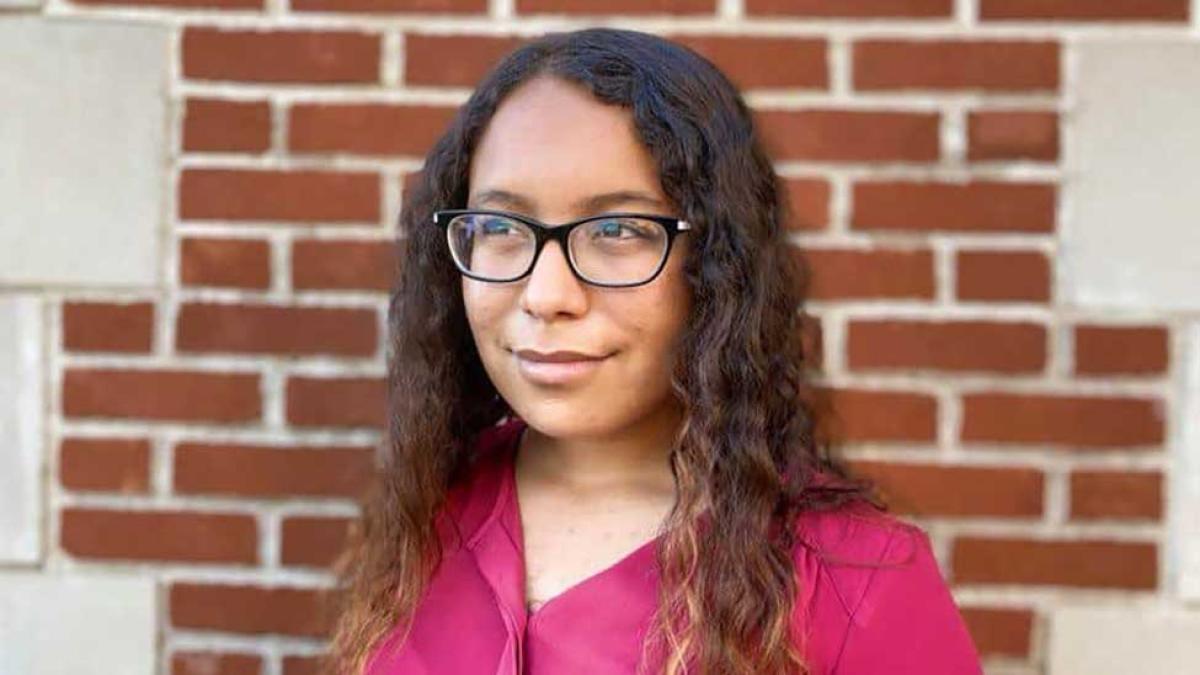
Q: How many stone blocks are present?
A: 6